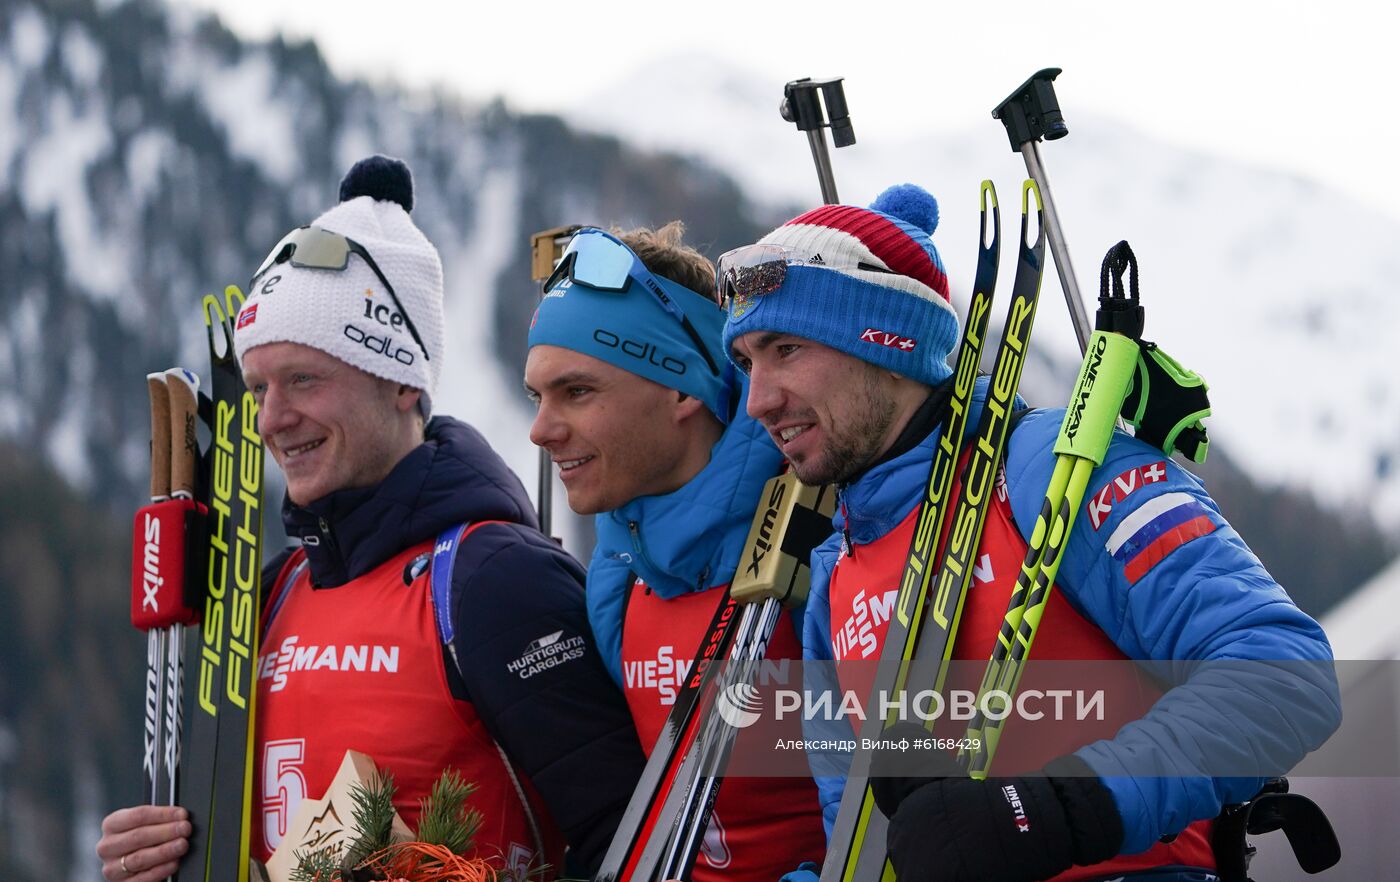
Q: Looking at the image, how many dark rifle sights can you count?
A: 2